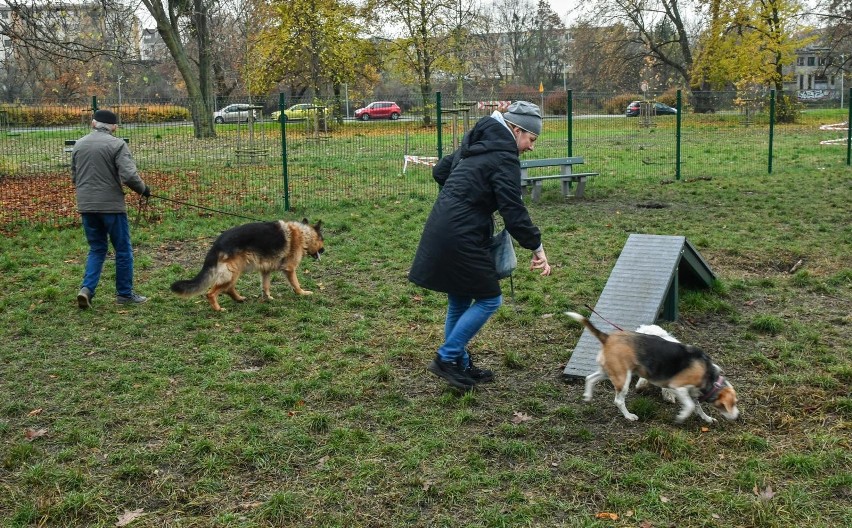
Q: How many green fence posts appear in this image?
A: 7